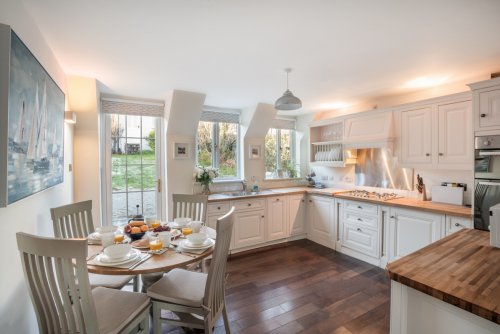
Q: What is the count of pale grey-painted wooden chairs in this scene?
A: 4